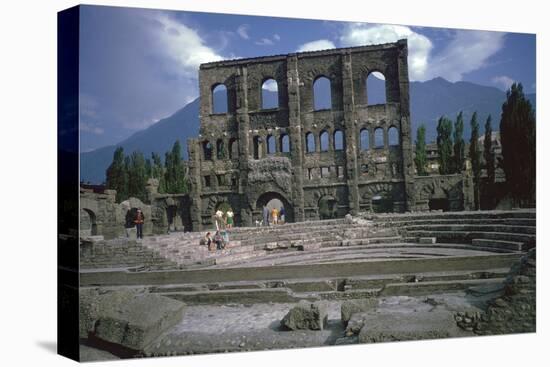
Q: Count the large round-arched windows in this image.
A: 4